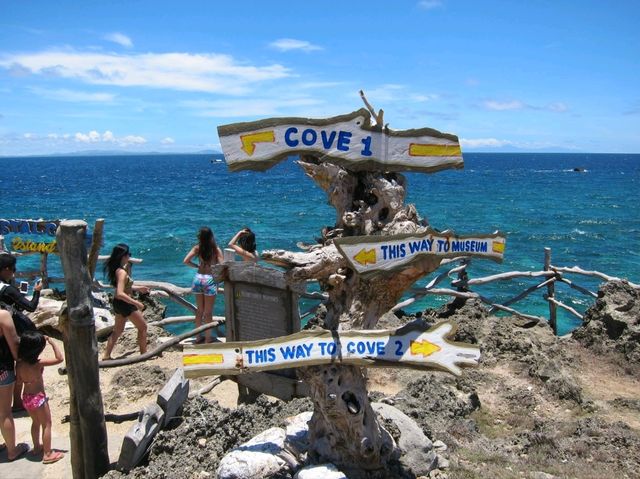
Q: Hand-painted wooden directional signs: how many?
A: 3